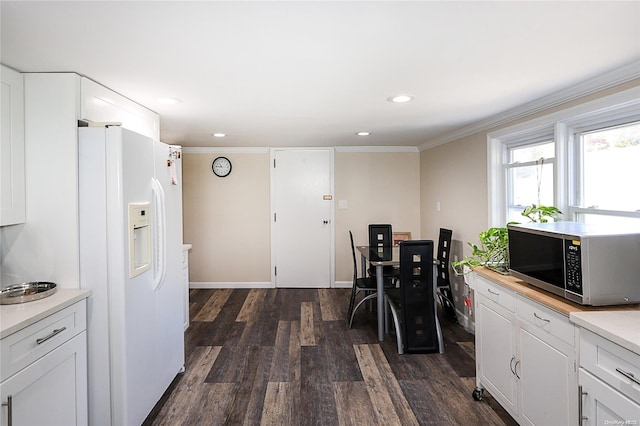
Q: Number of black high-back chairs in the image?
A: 4